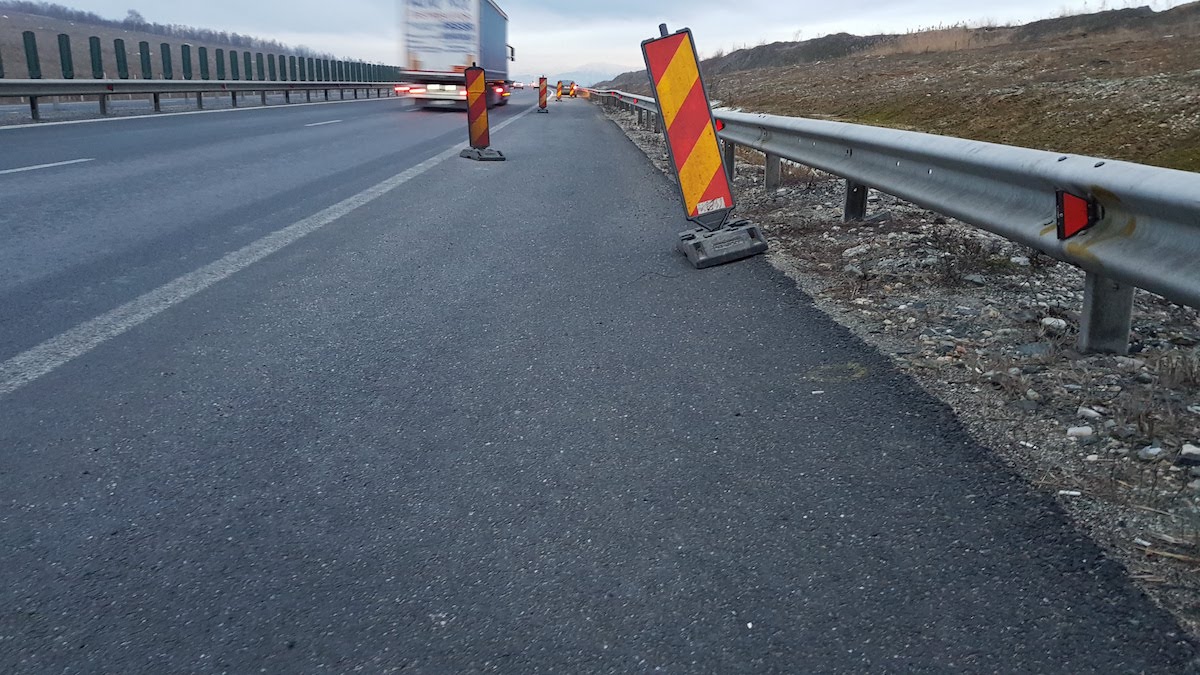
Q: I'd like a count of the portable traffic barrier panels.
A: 5